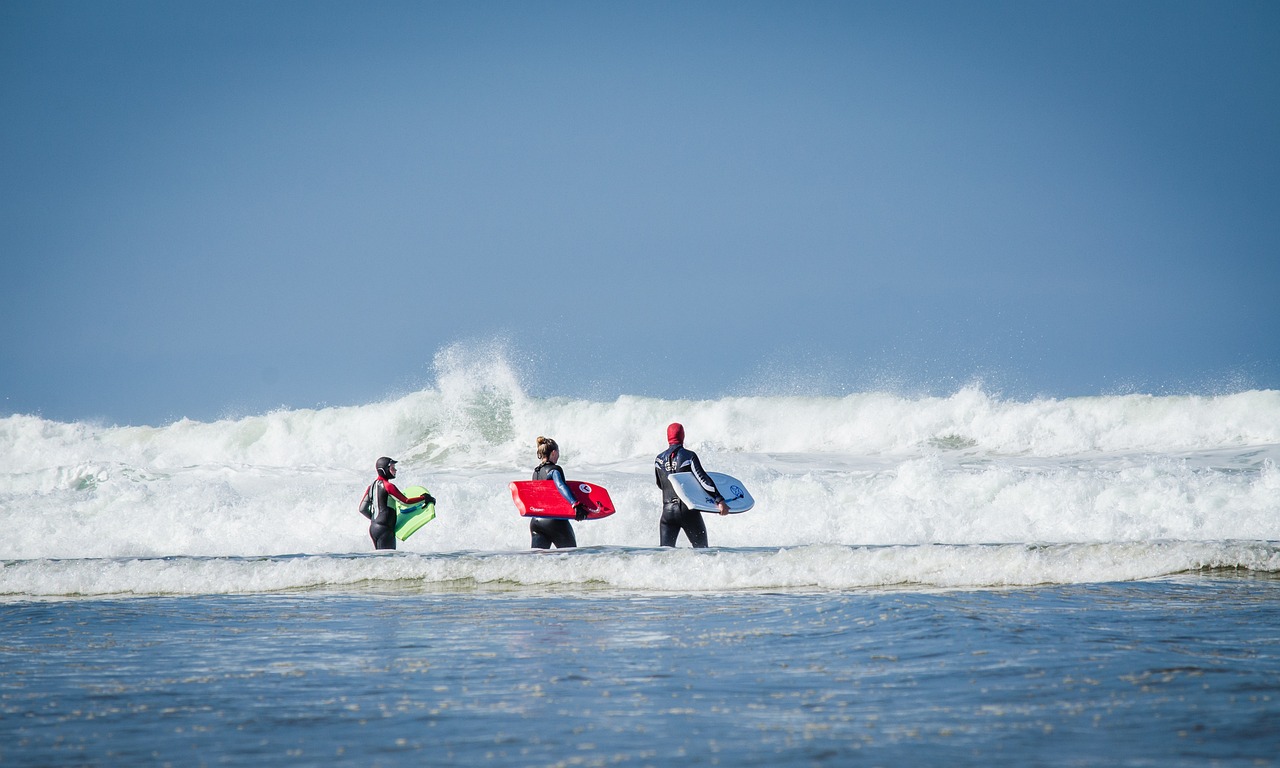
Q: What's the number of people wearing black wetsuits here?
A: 3